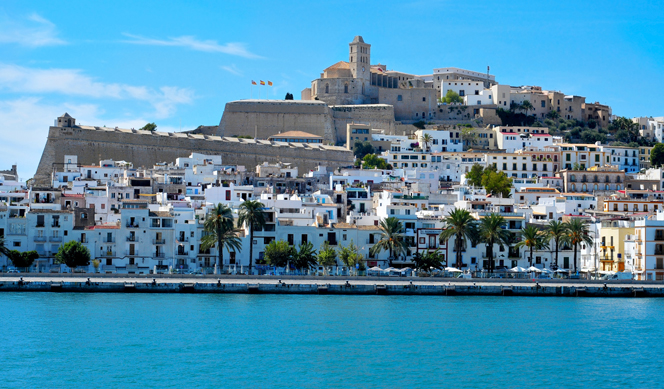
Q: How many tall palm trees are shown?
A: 8